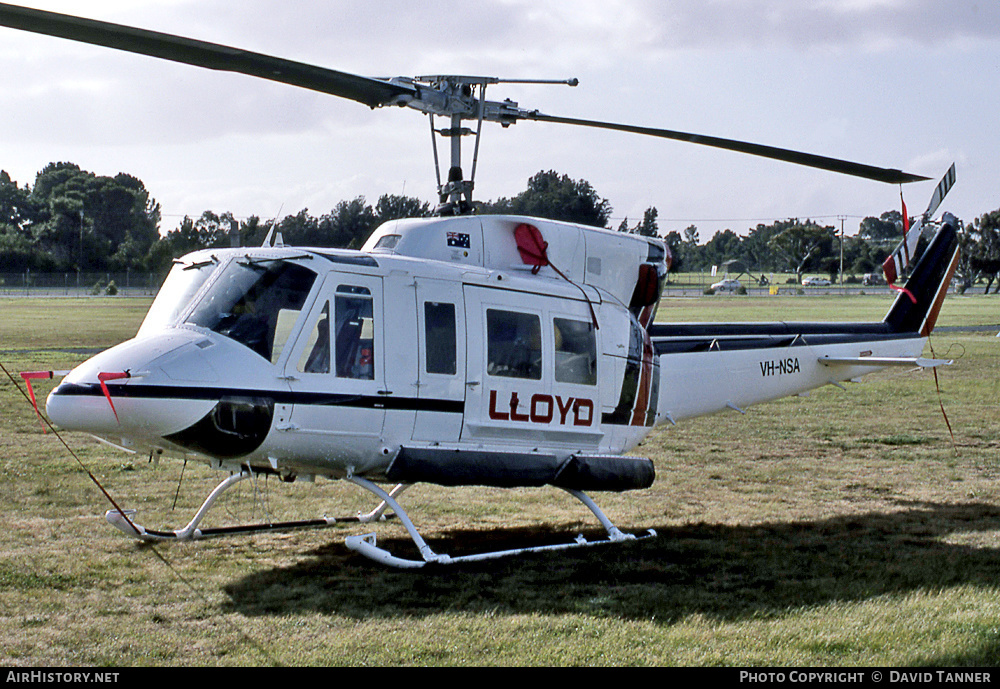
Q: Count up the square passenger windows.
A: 2